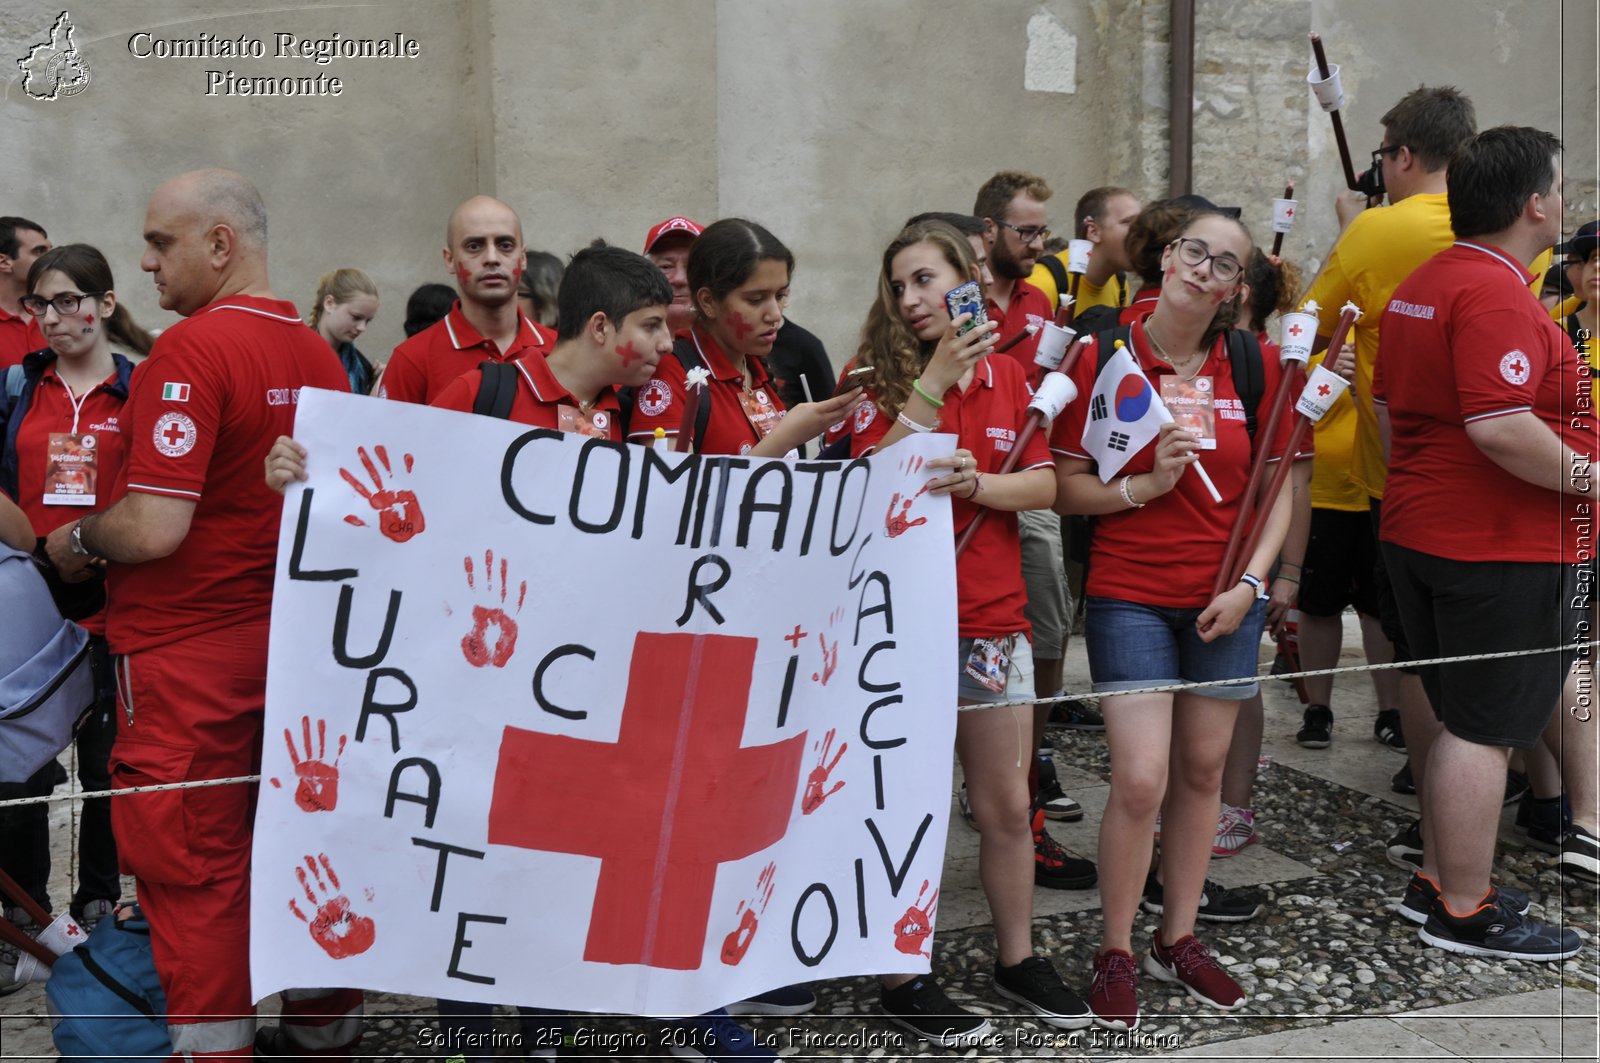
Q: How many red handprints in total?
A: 9